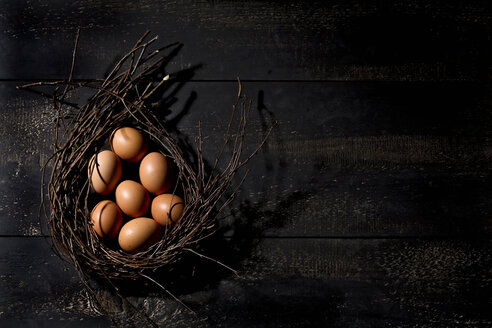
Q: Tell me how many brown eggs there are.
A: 7